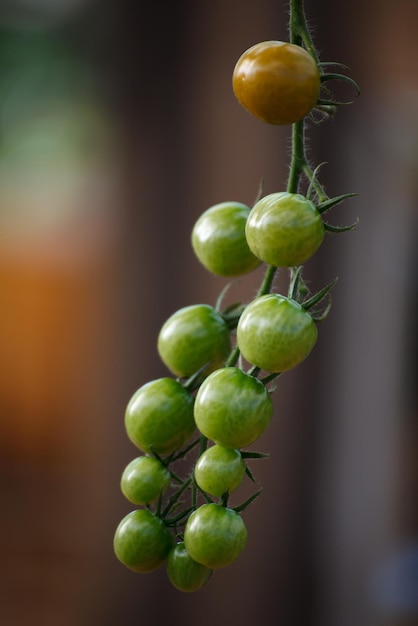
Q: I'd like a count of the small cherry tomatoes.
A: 12